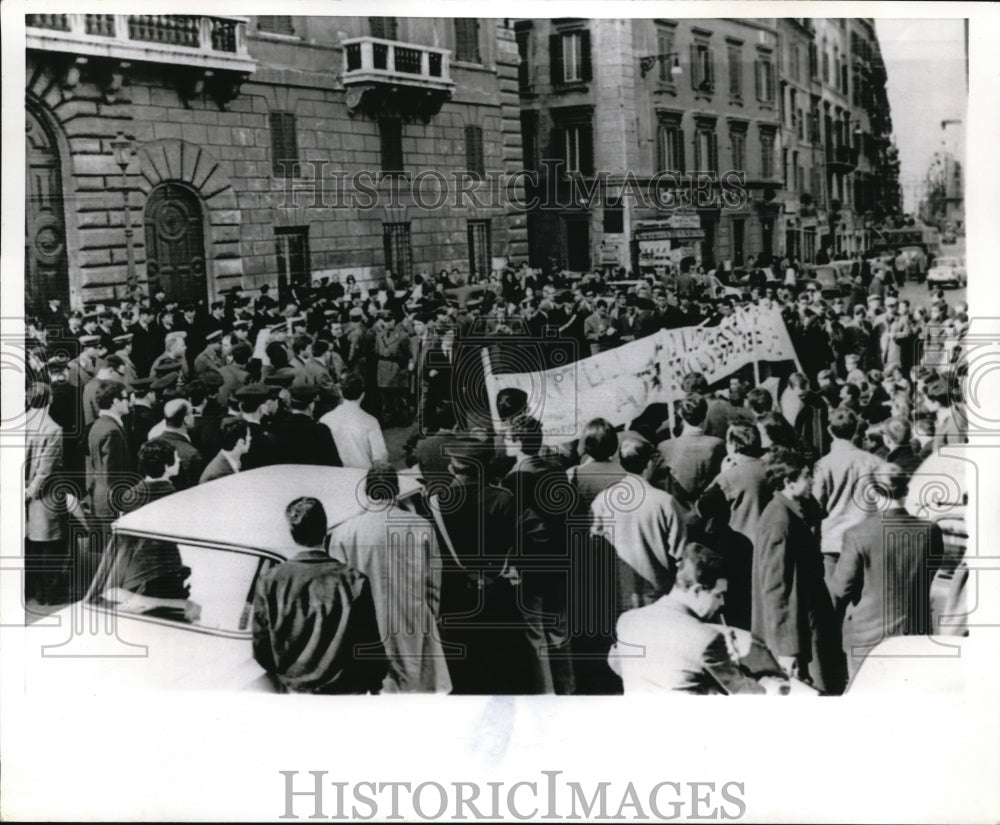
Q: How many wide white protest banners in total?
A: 1